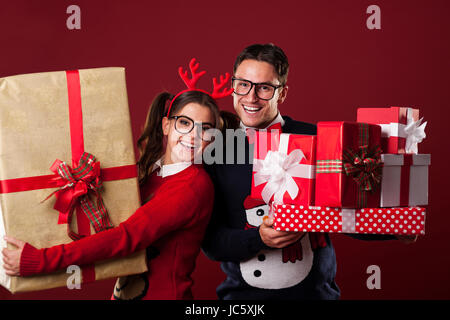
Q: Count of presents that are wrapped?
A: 6